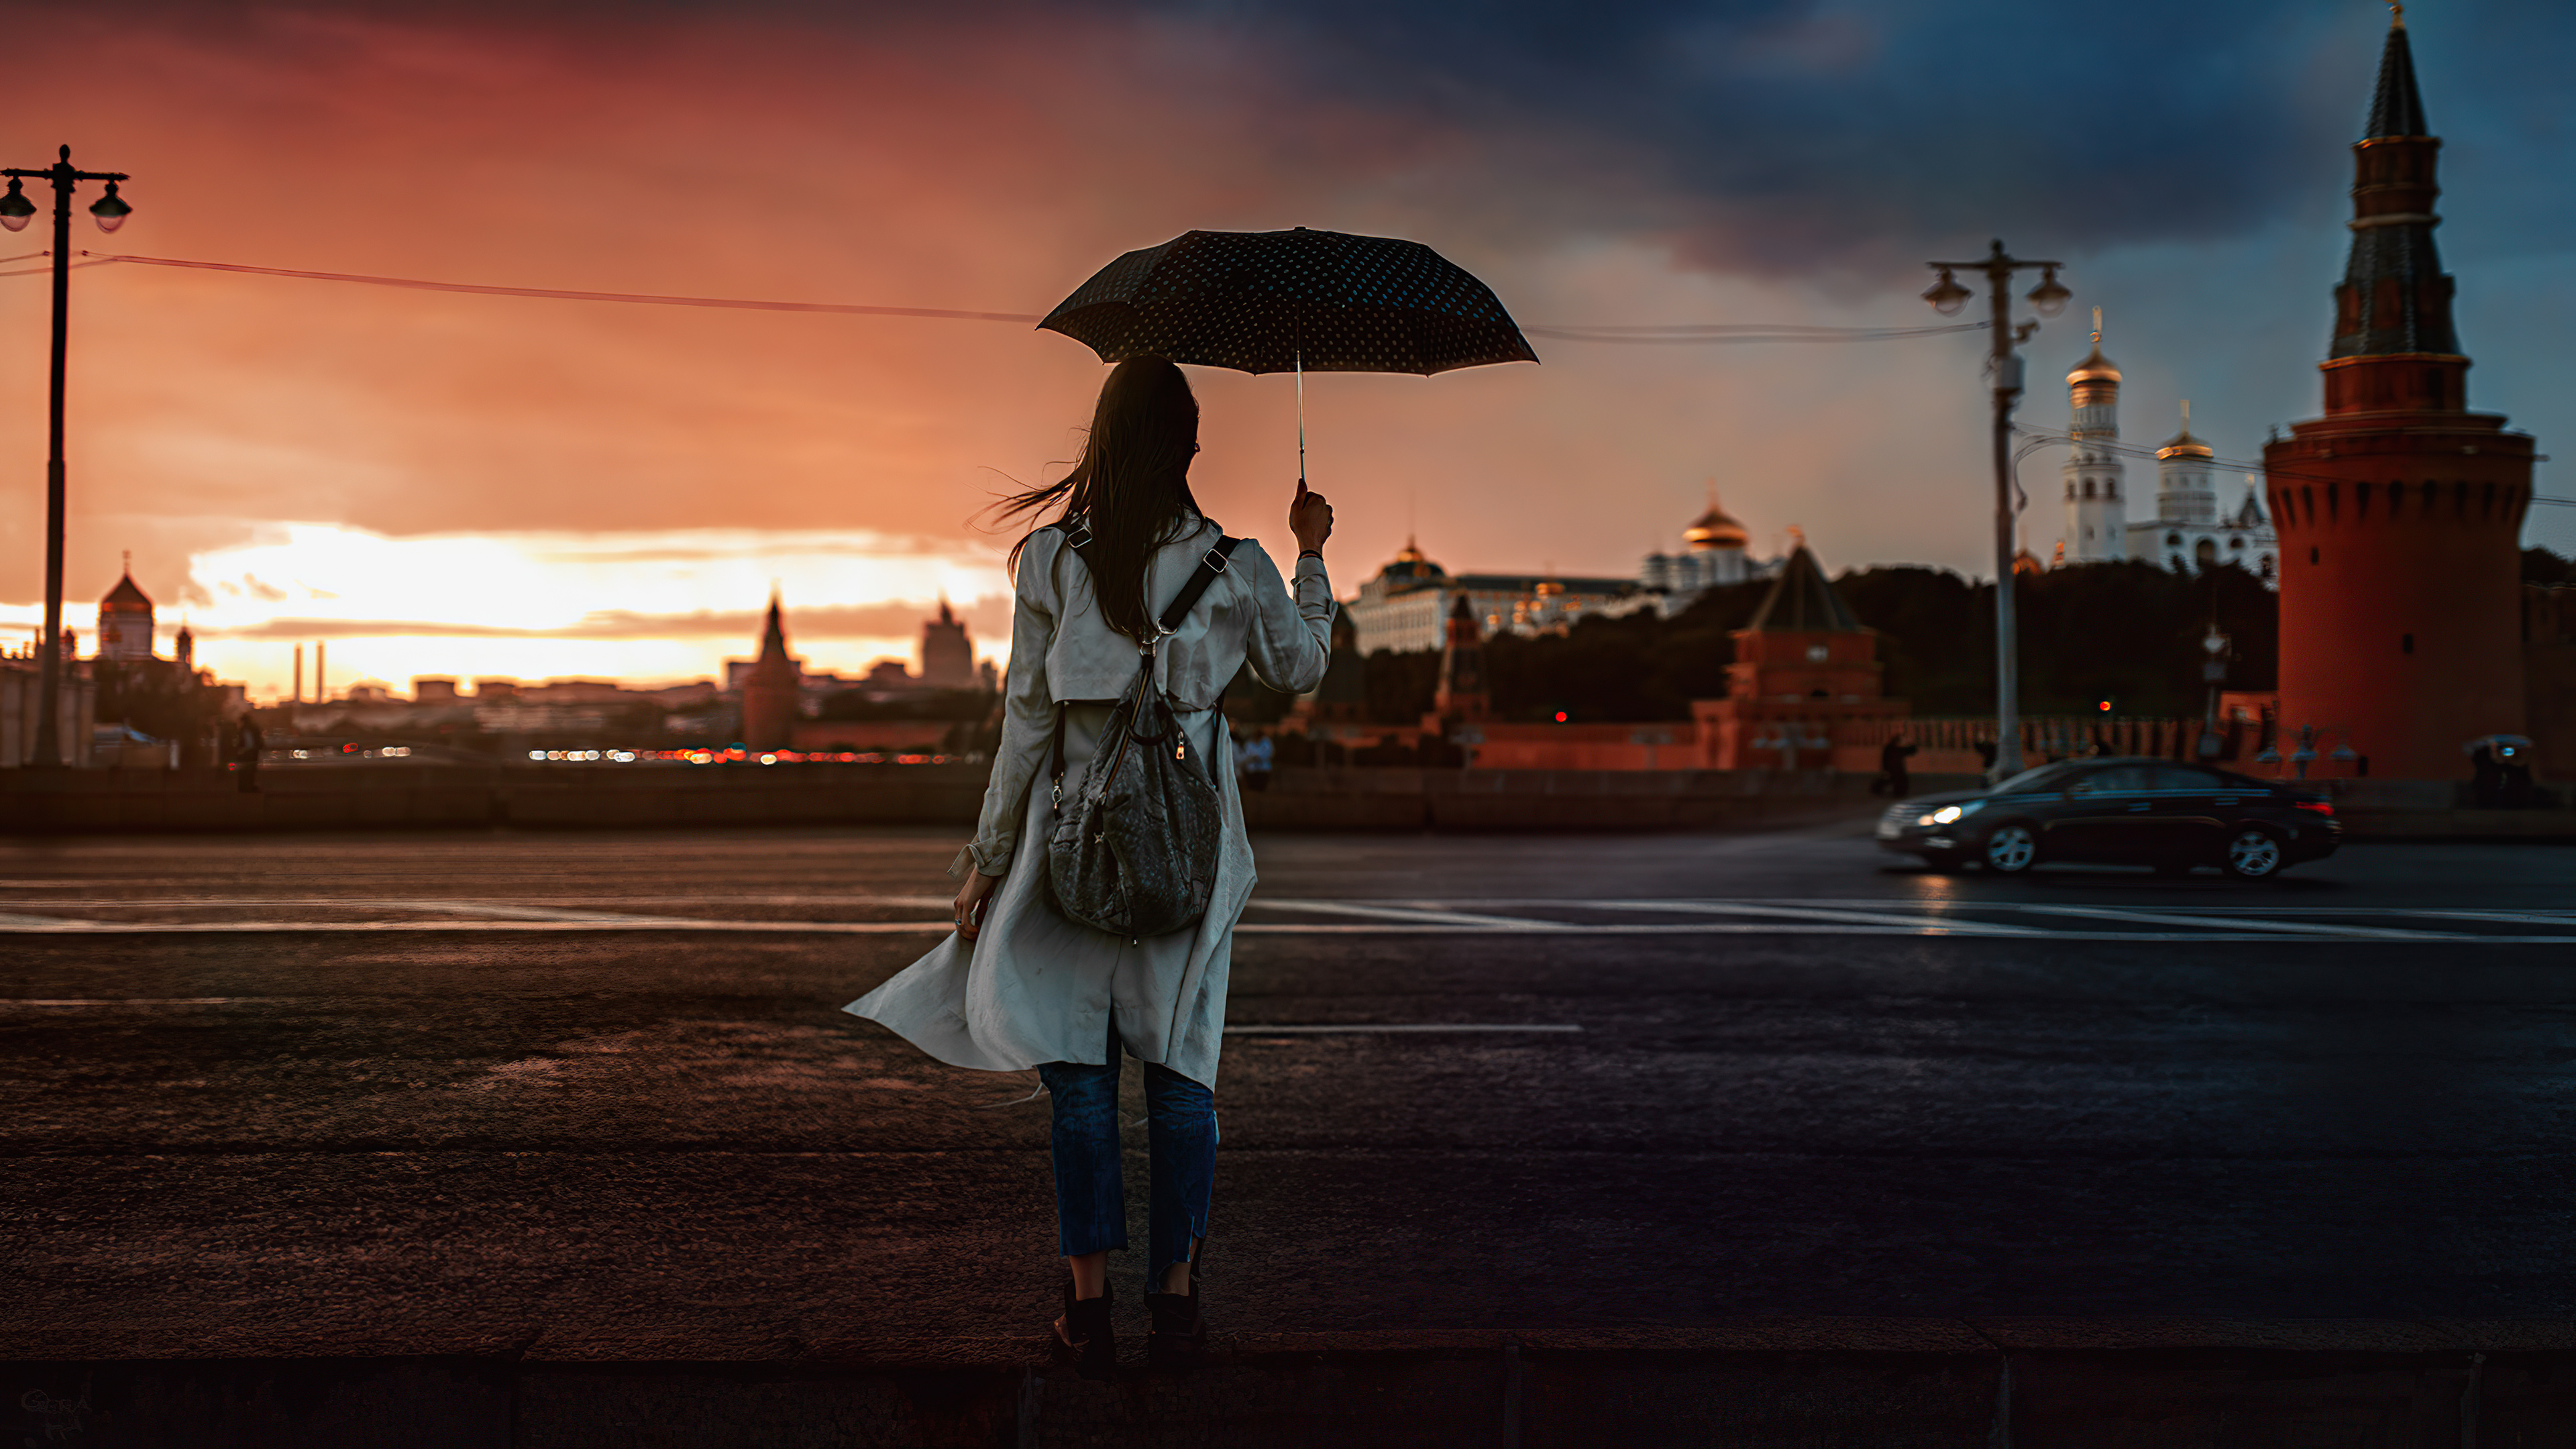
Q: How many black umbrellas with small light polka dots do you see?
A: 1